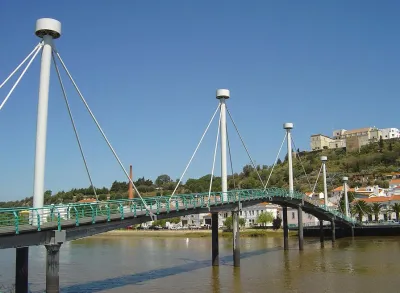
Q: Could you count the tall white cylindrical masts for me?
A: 5